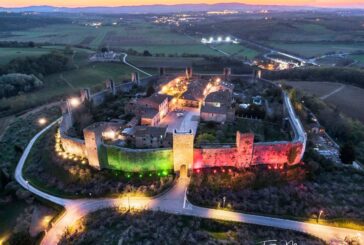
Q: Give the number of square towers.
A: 11